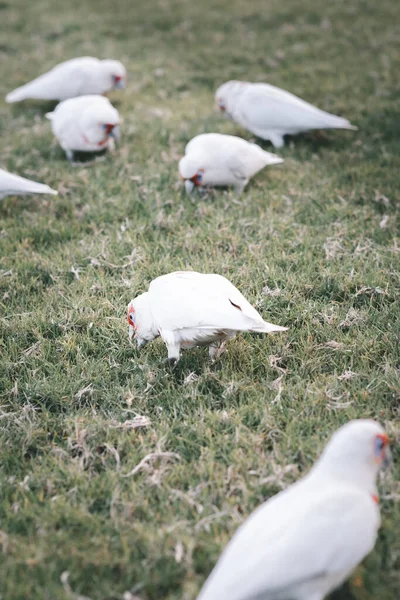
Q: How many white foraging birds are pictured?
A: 7